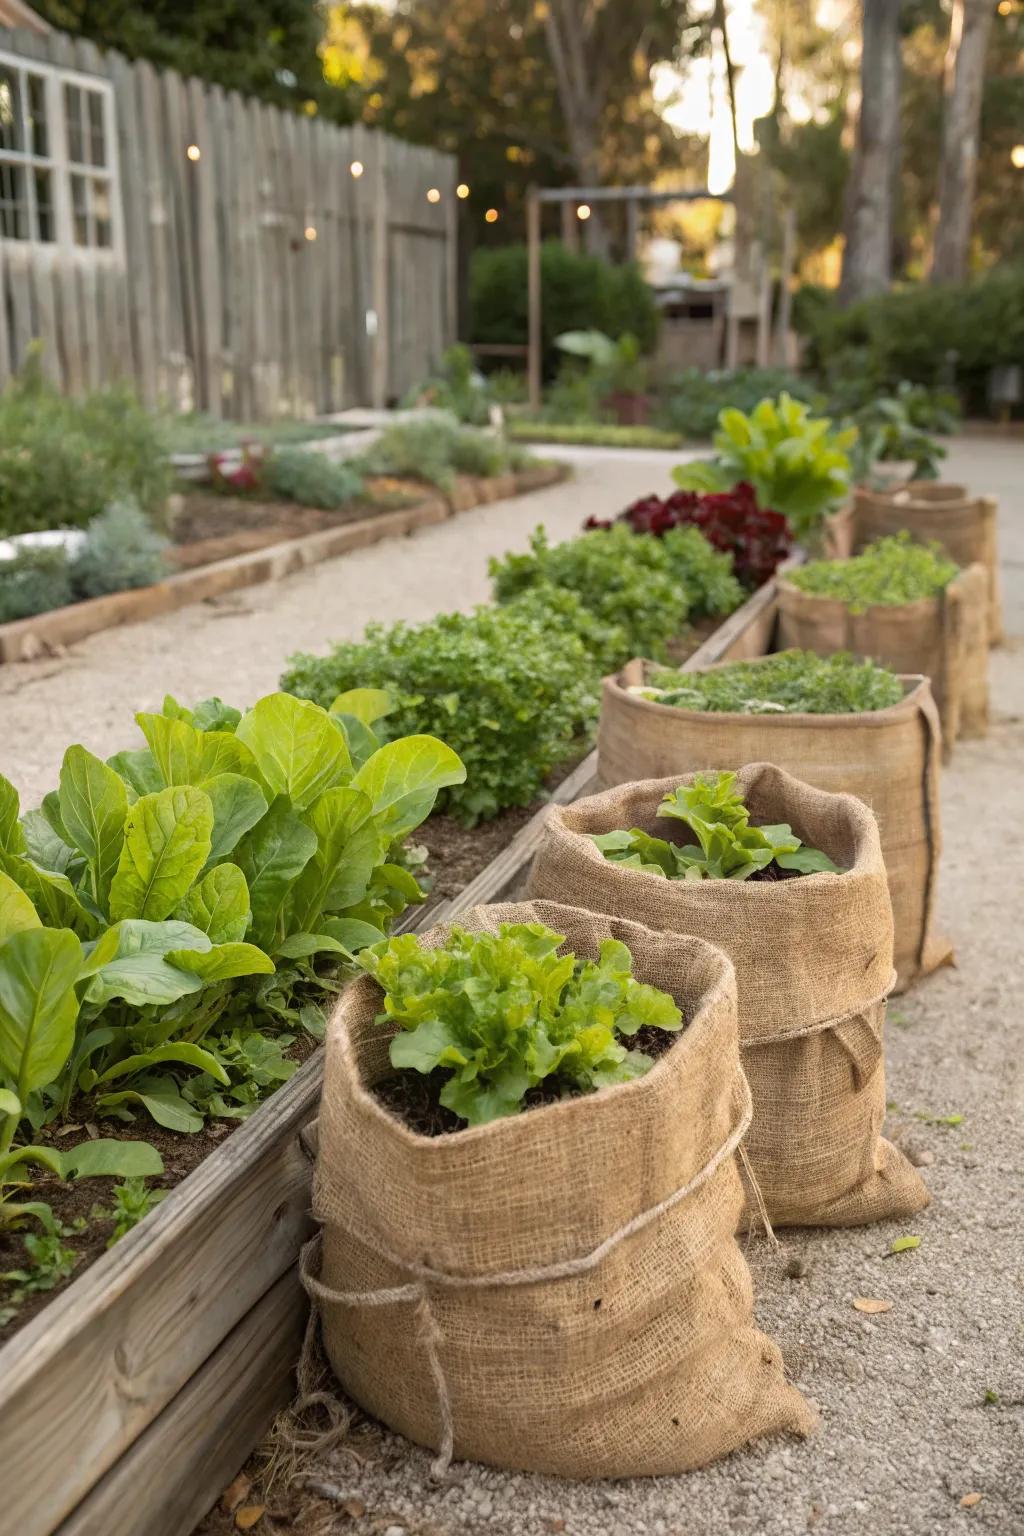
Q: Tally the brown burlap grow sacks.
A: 5